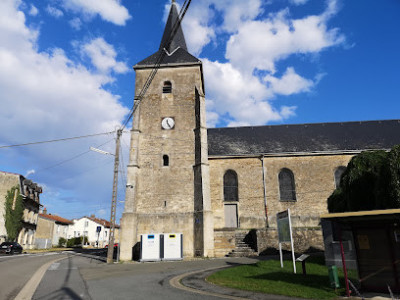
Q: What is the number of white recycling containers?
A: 2